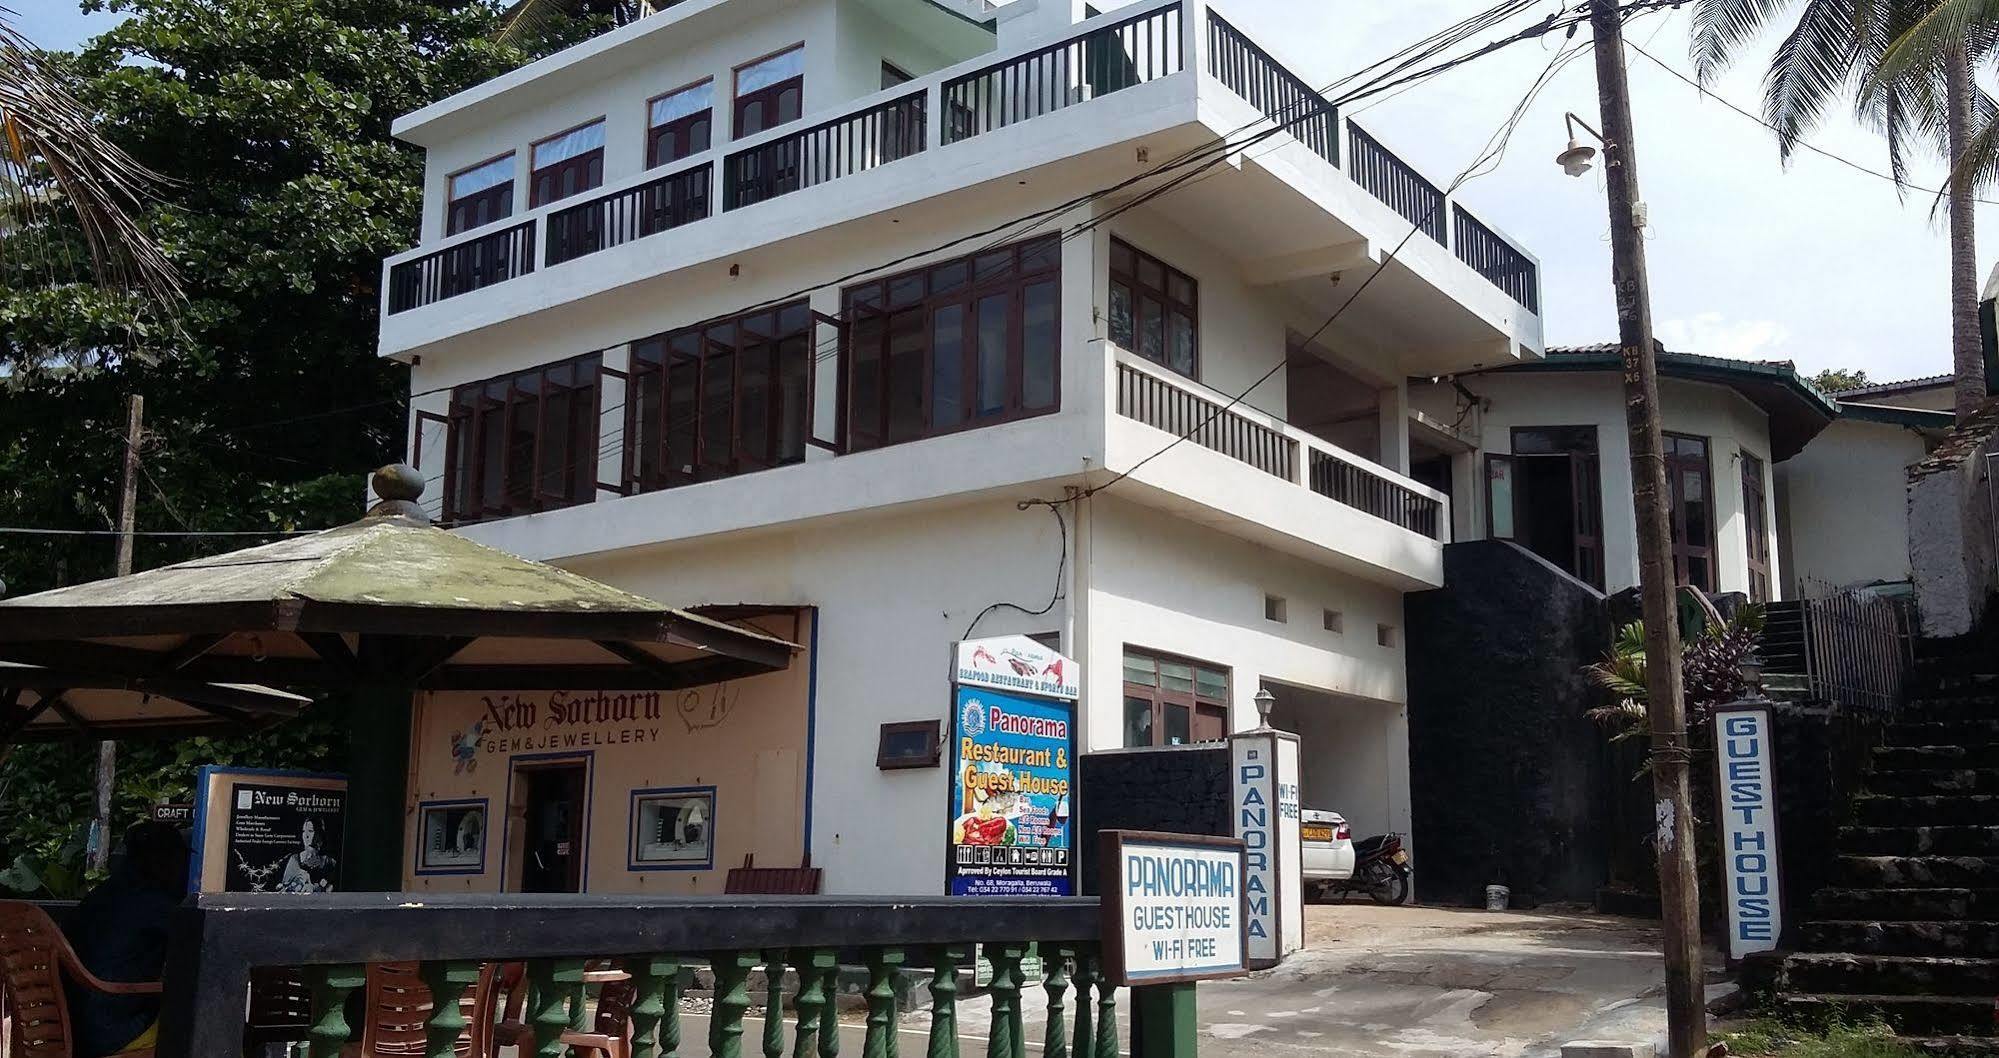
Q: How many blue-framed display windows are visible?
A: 2